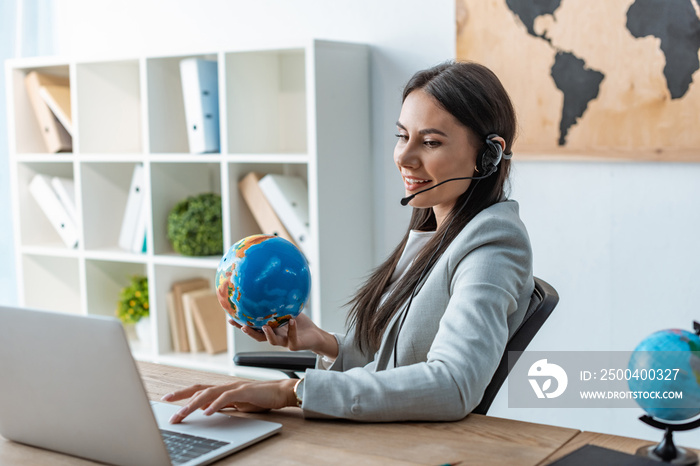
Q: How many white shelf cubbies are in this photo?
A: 12